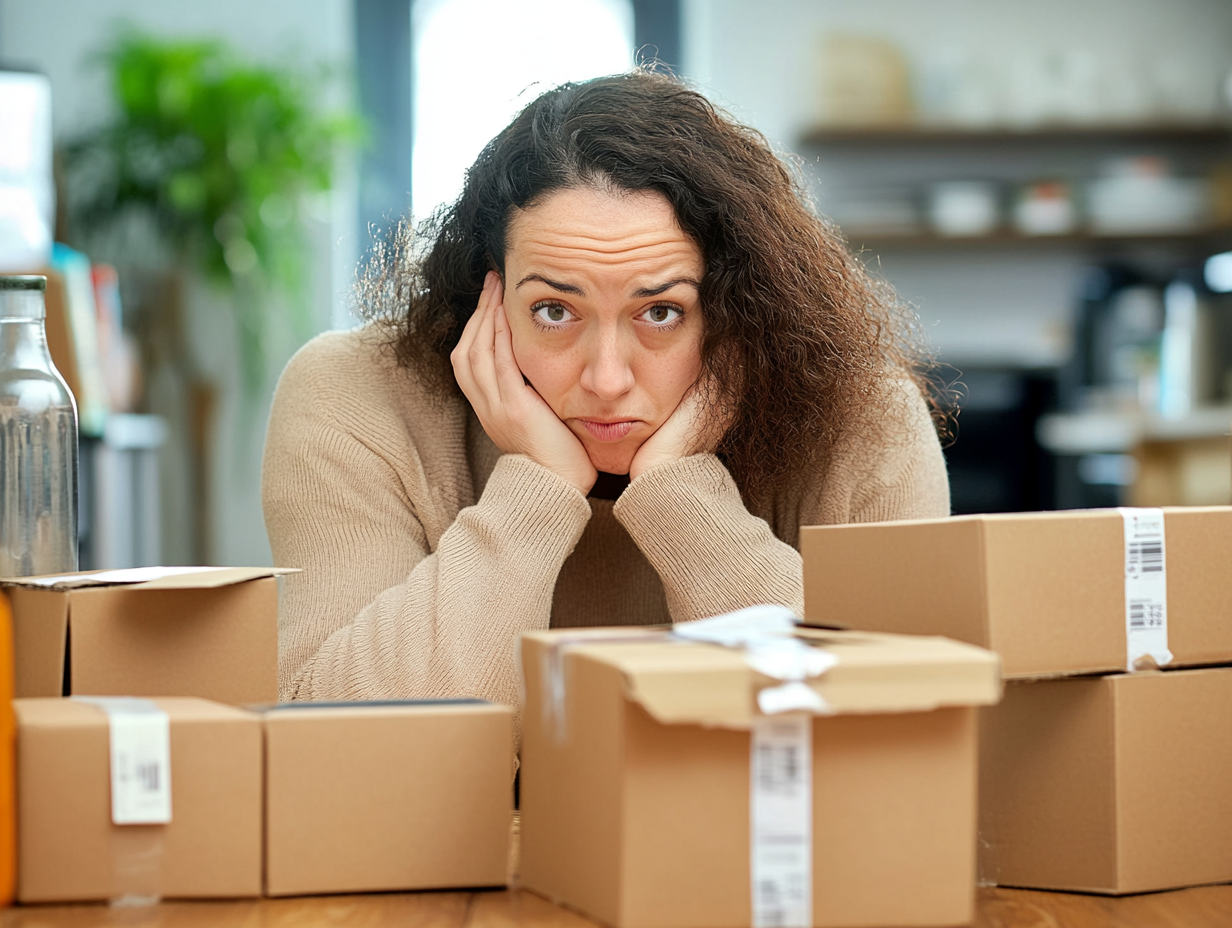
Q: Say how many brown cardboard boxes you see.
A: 6